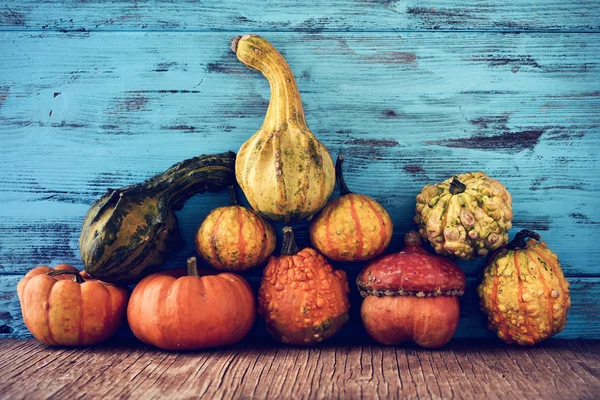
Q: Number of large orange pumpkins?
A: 2